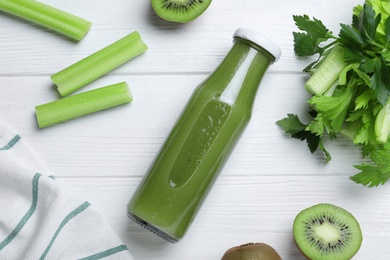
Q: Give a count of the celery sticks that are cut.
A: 3